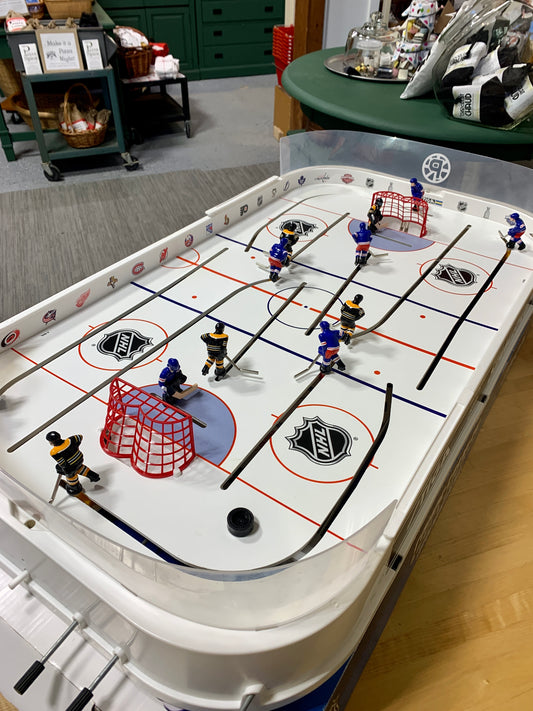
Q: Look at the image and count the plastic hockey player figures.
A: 11